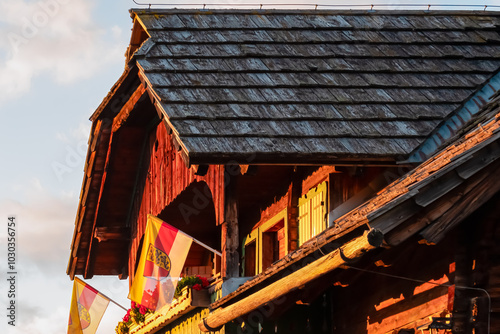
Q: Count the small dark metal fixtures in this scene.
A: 7